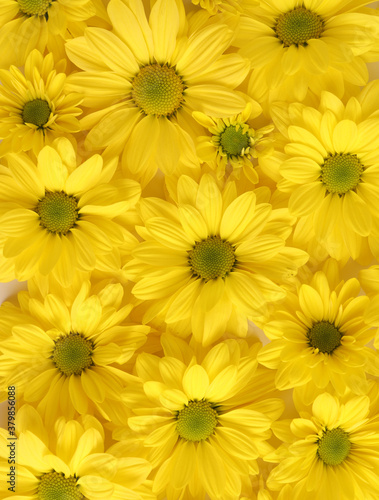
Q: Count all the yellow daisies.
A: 13